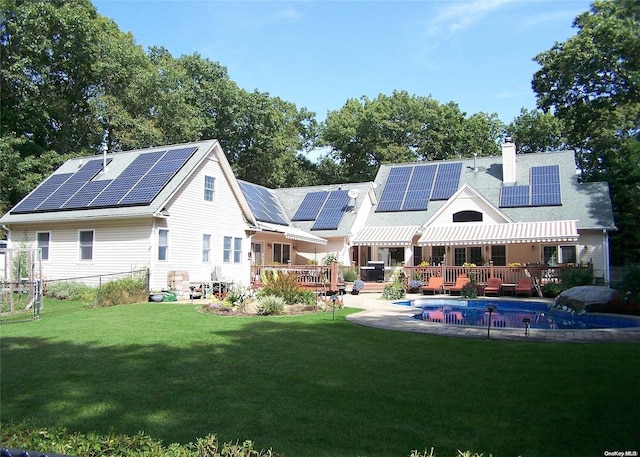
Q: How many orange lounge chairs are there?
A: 4